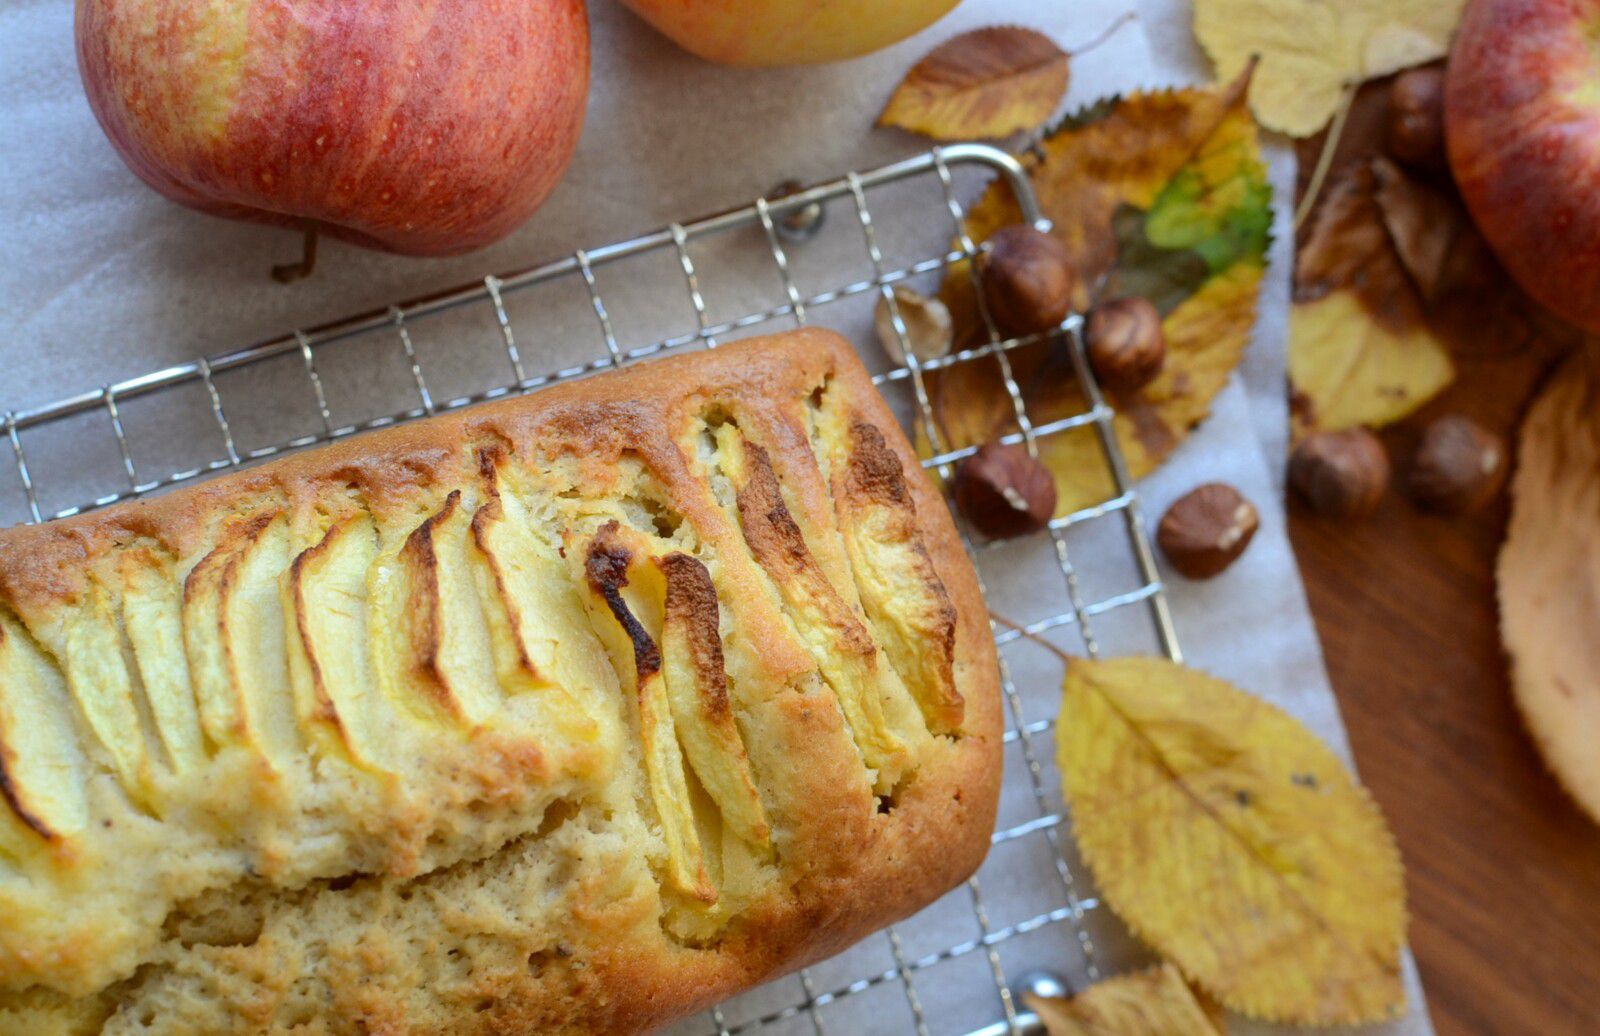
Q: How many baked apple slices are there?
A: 11